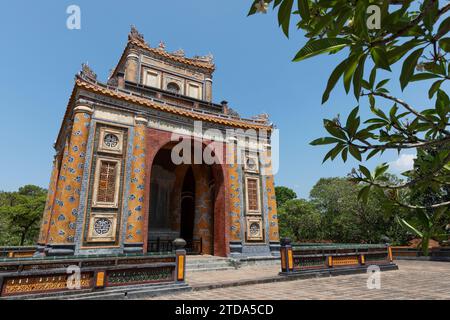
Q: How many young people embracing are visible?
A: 0